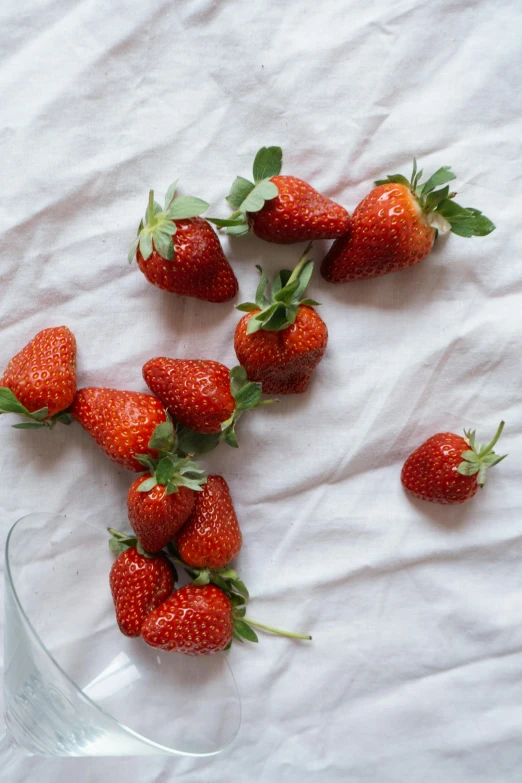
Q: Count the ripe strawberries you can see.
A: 12